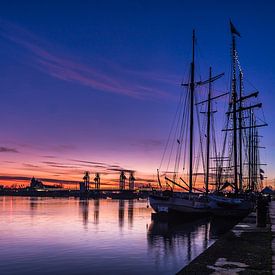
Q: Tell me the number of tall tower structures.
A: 4